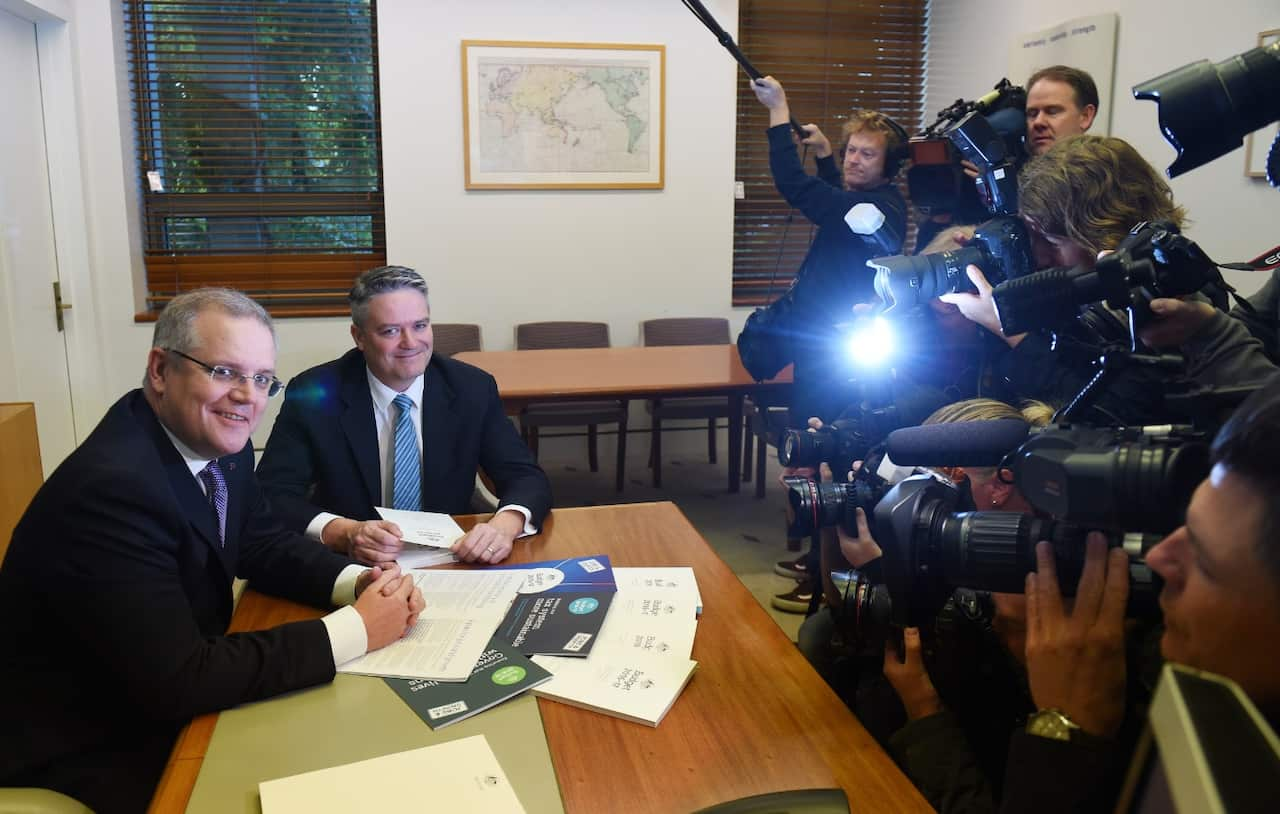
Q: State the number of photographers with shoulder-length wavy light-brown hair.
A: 1